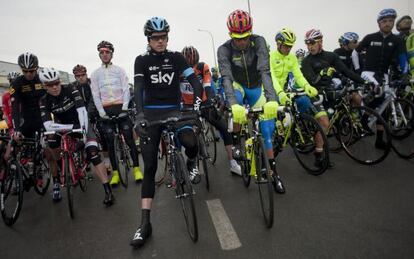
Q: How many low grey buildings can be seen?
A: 1